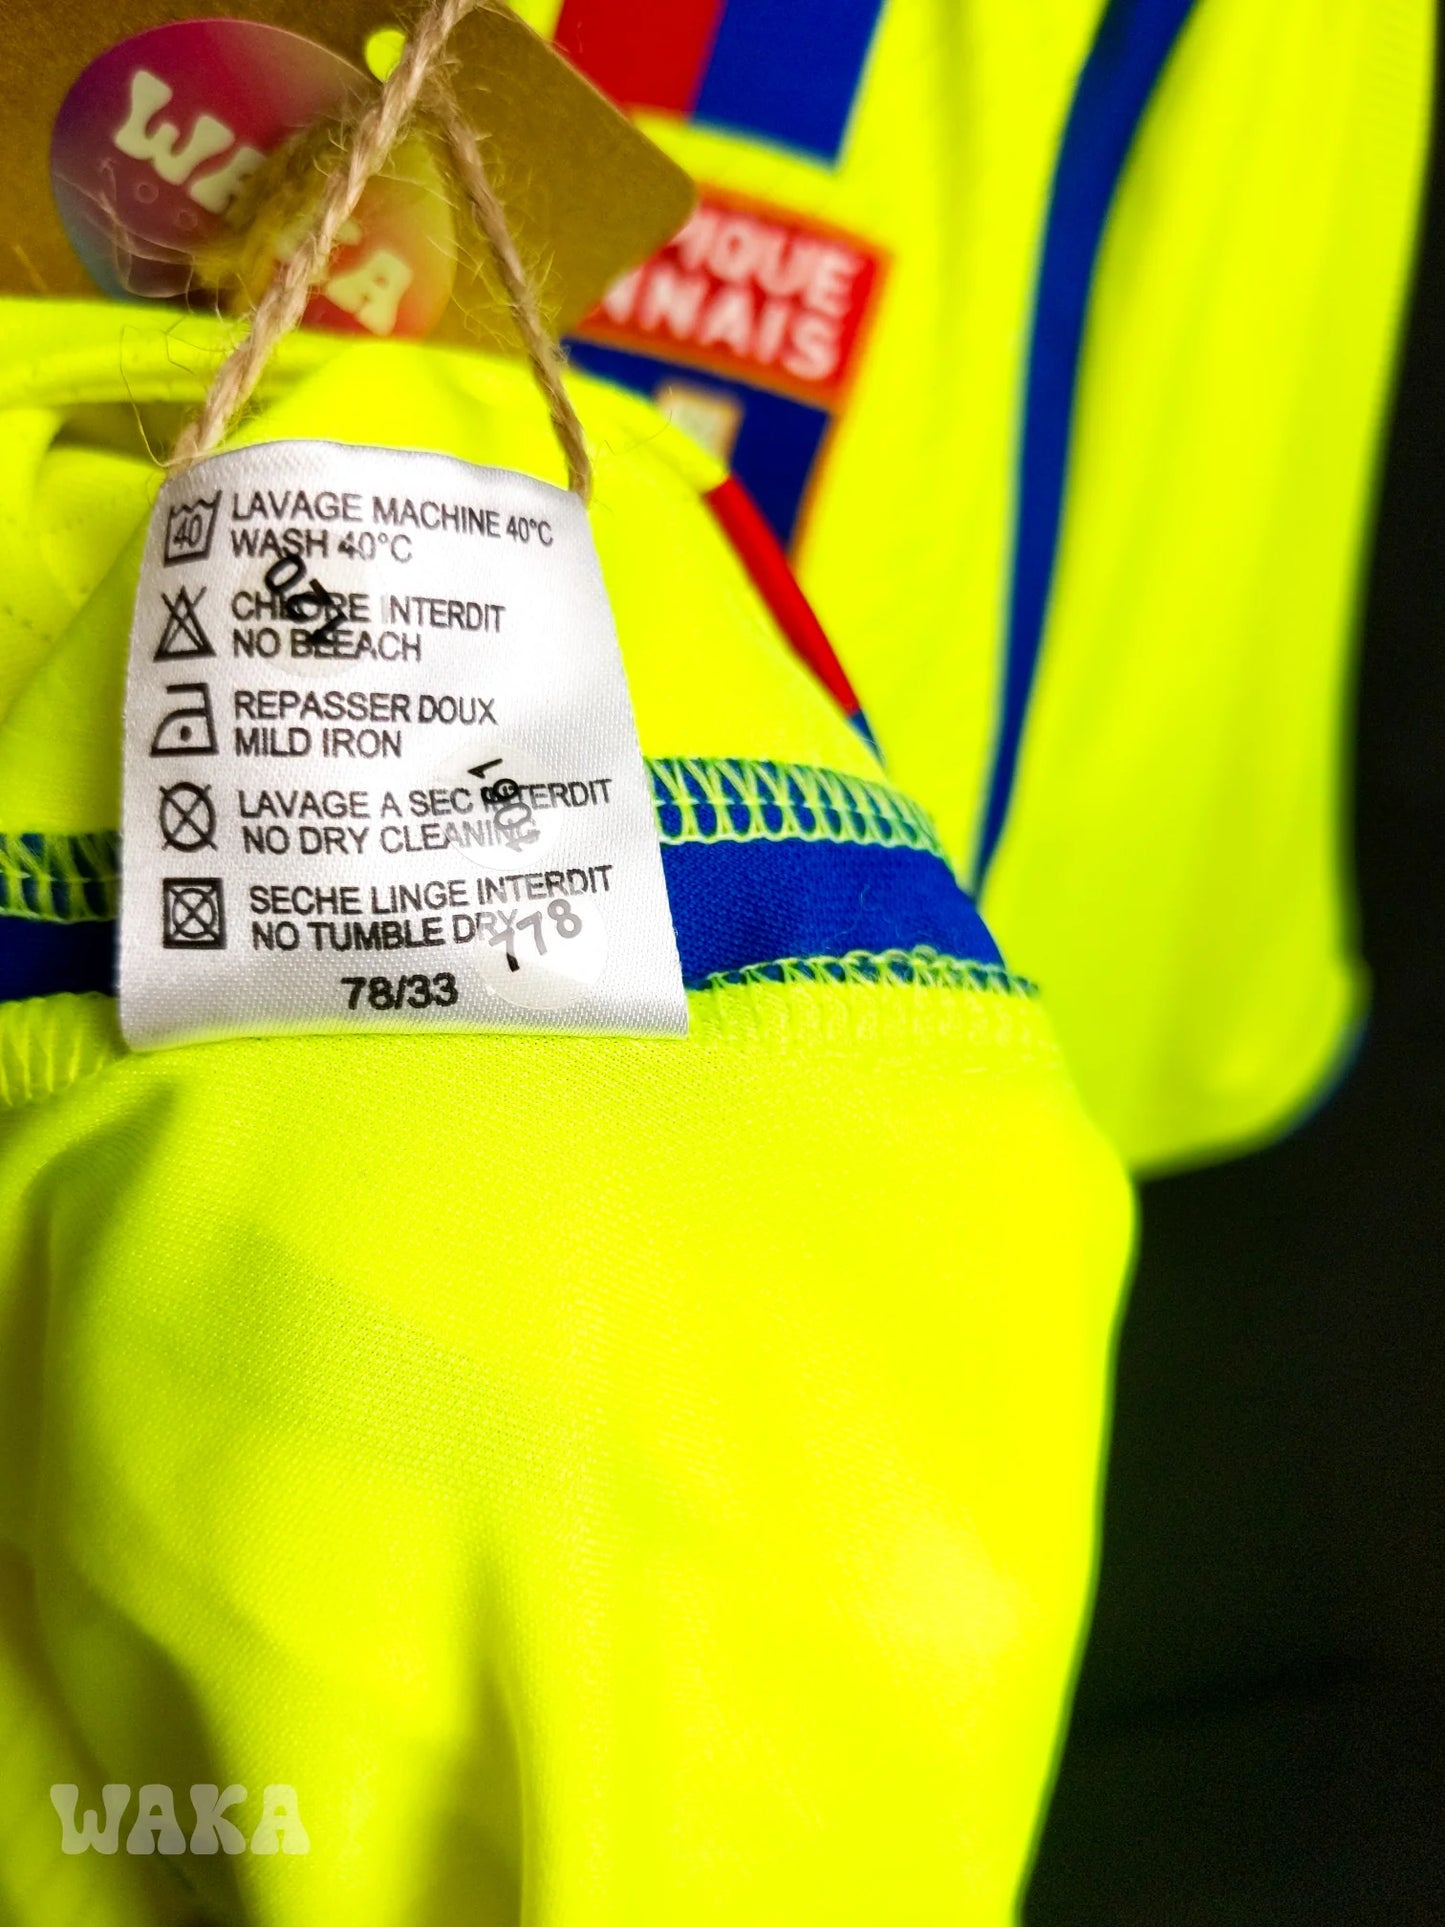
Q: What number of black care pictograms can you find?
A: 5